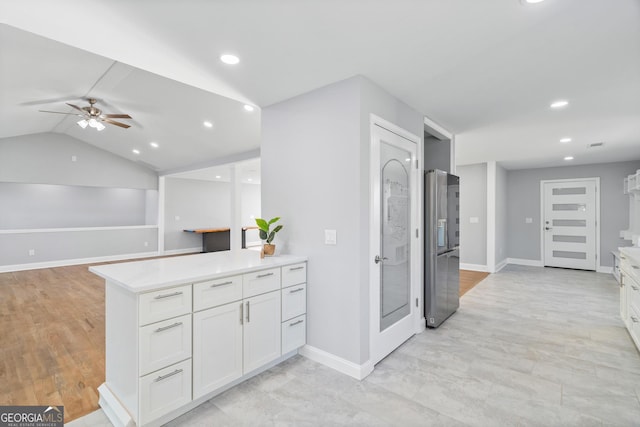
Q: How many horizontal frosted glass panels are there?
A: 5